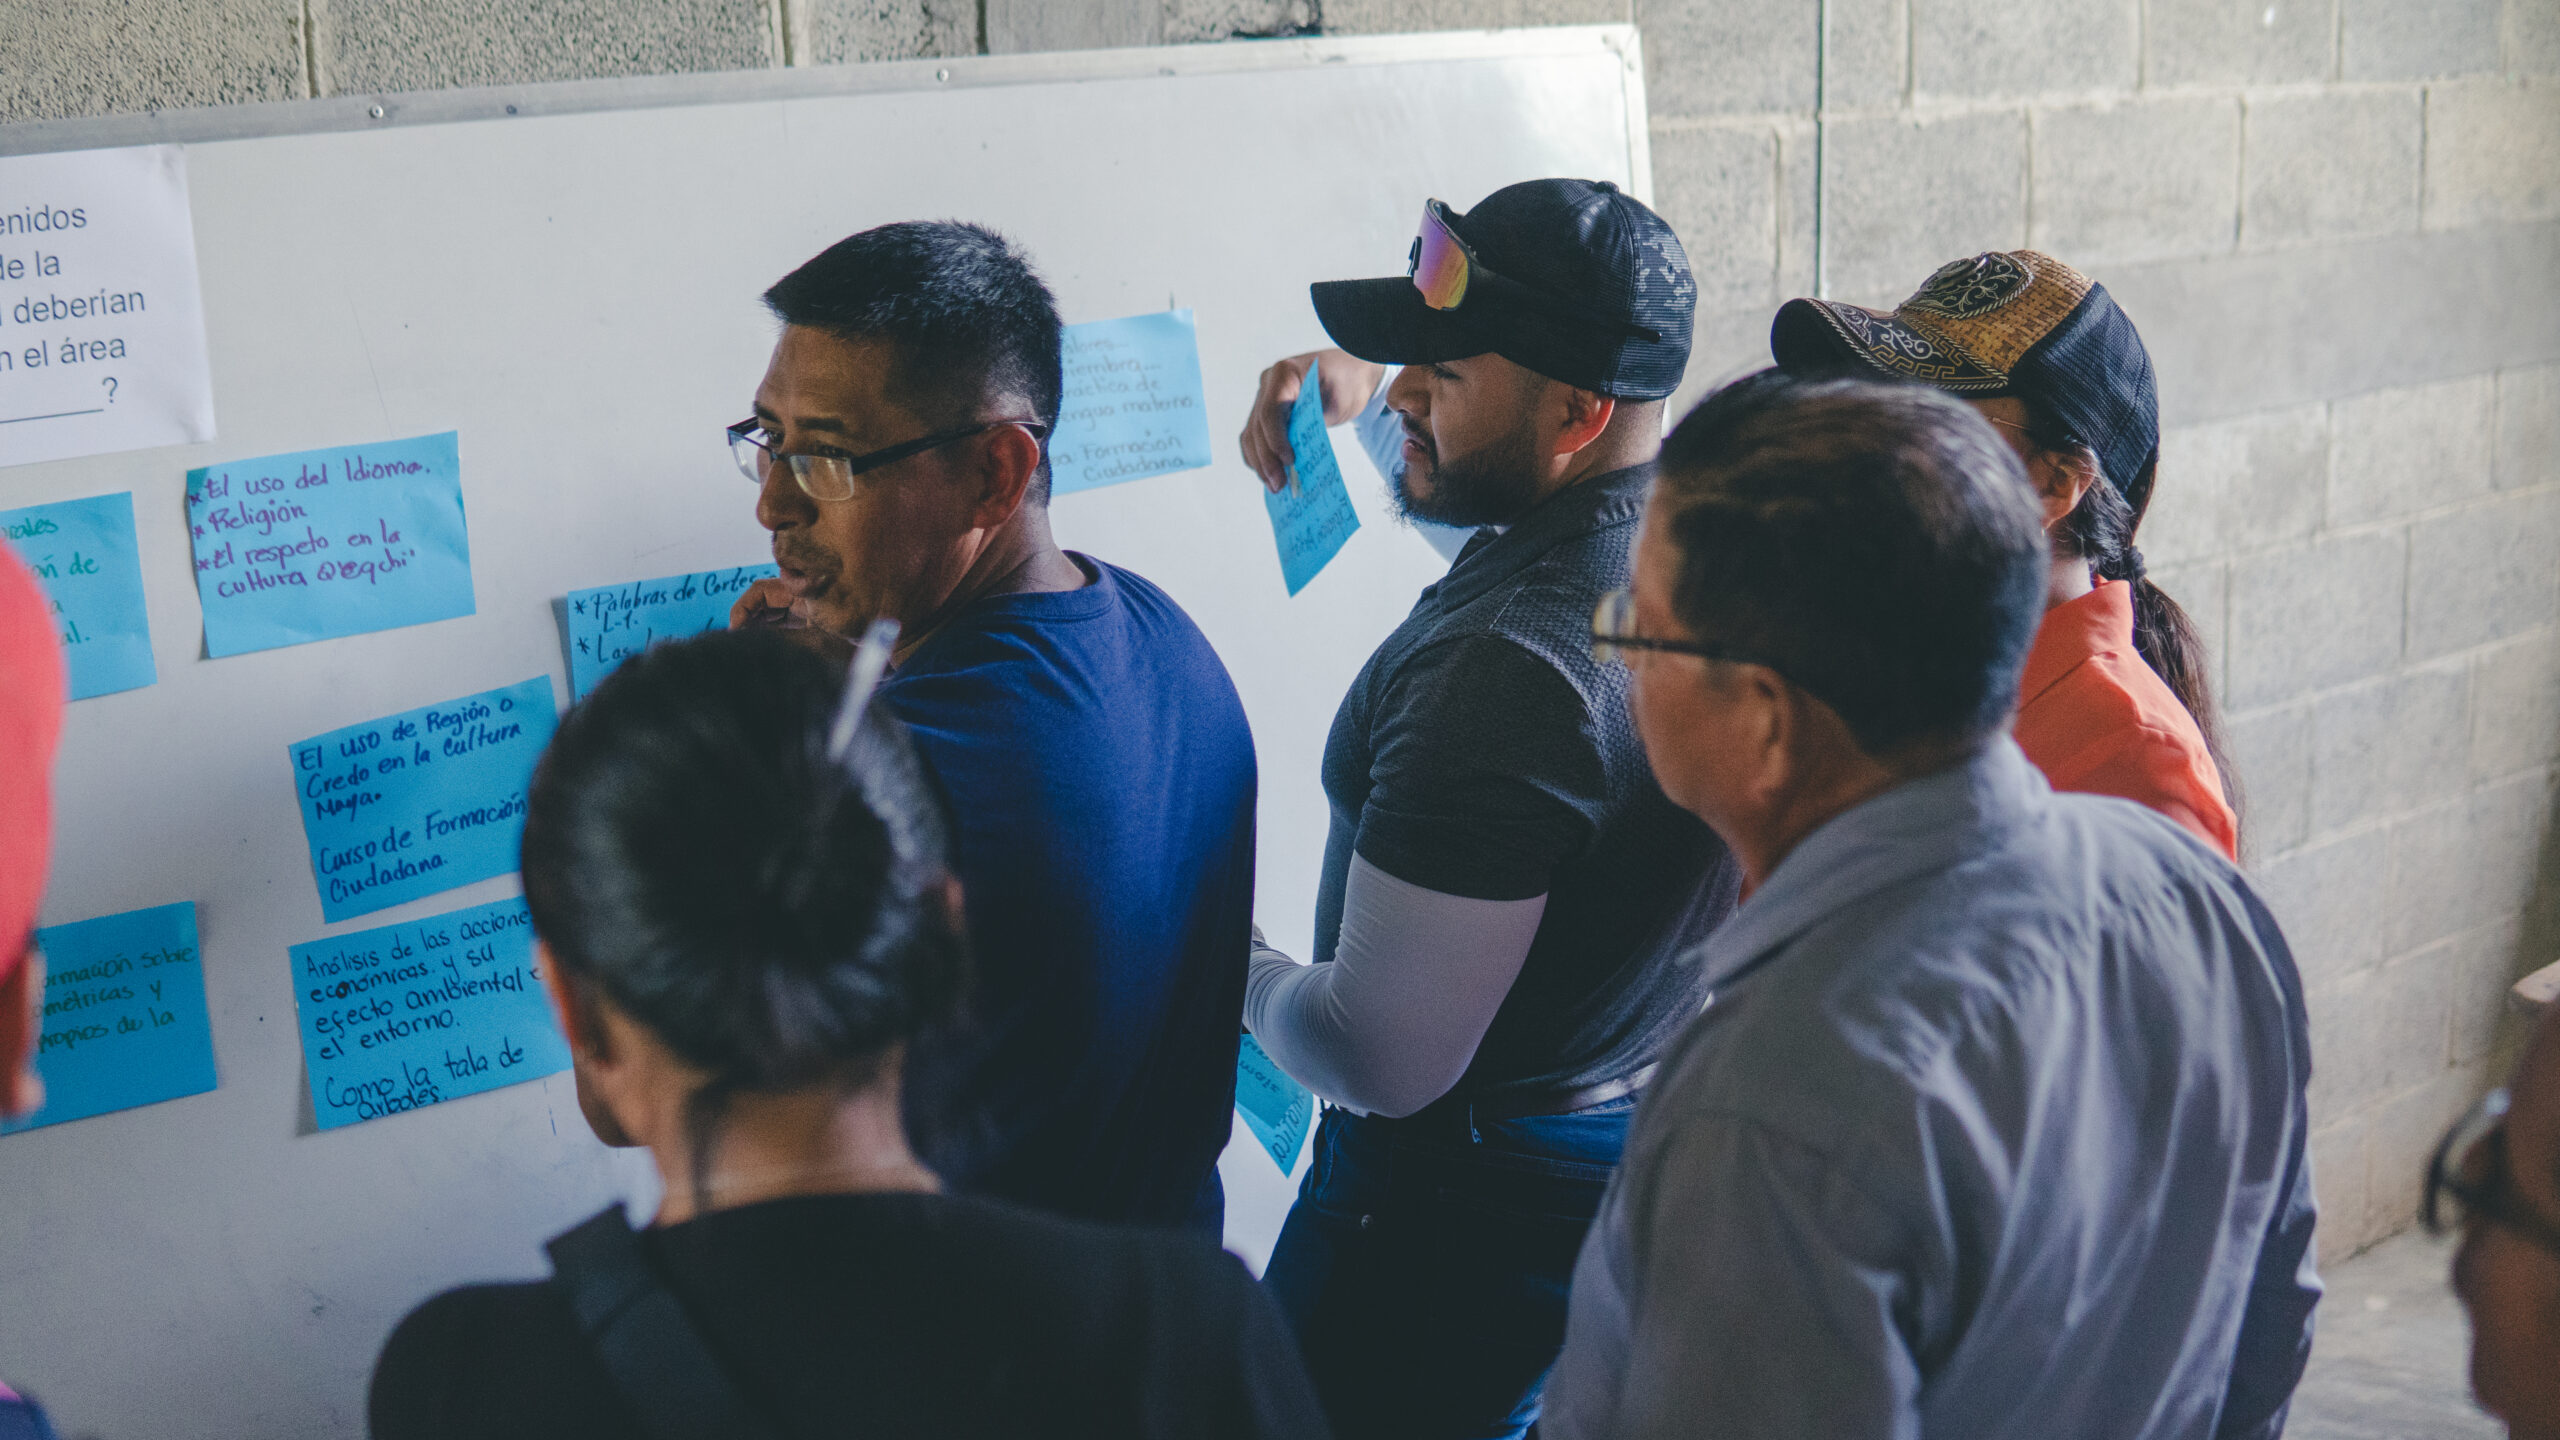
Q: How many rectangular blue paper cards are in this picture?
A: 9